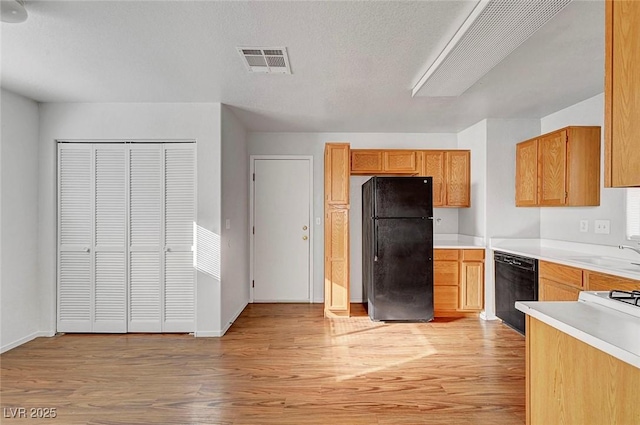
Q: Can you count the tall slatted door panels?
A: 4